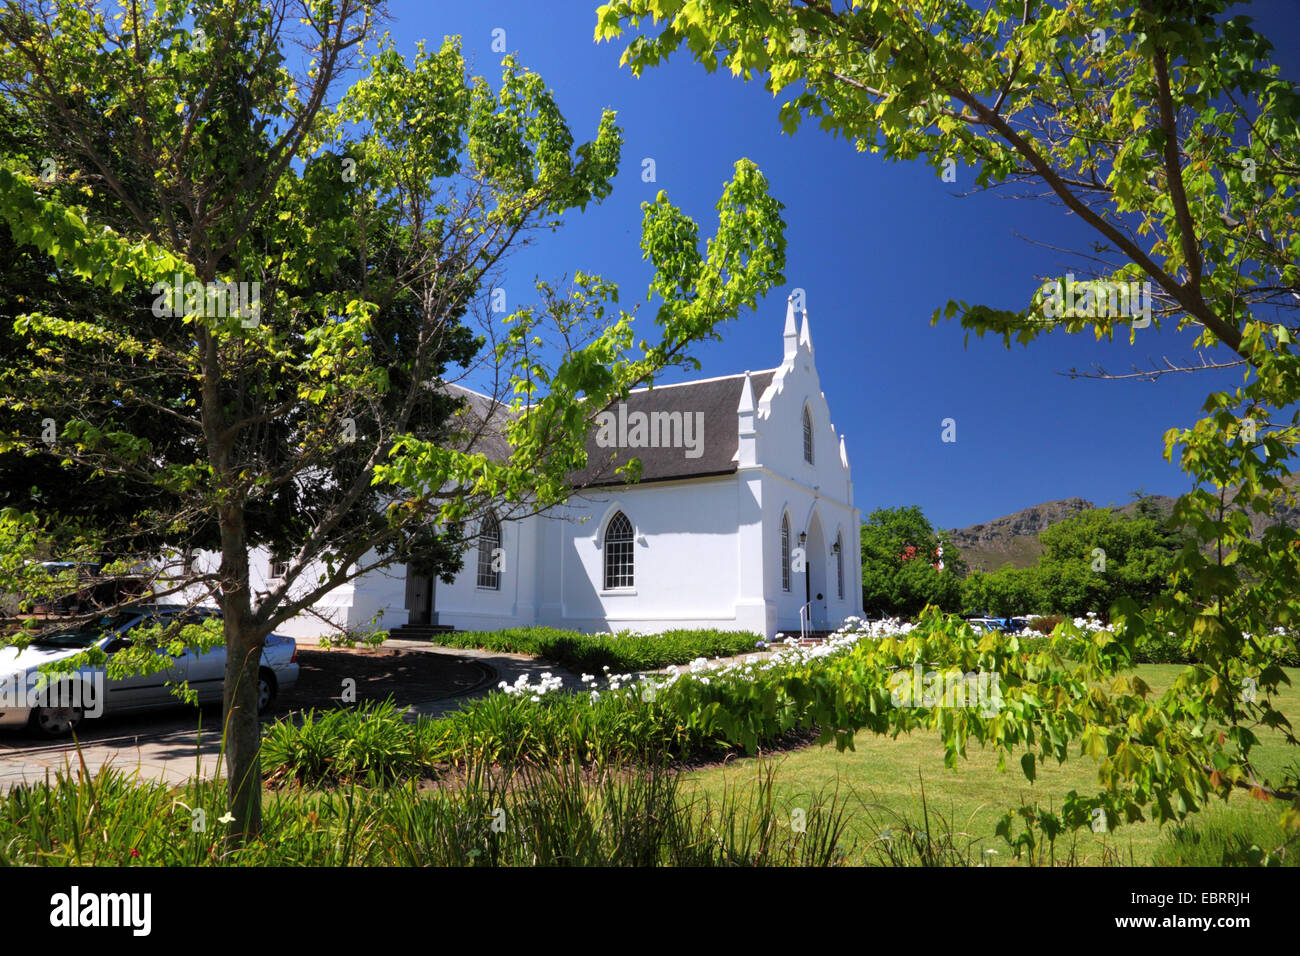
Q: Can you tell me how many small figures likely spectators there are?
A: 0